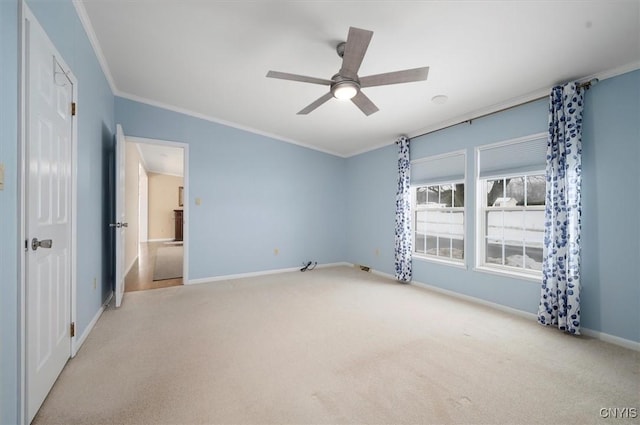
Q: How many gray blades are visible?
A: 5